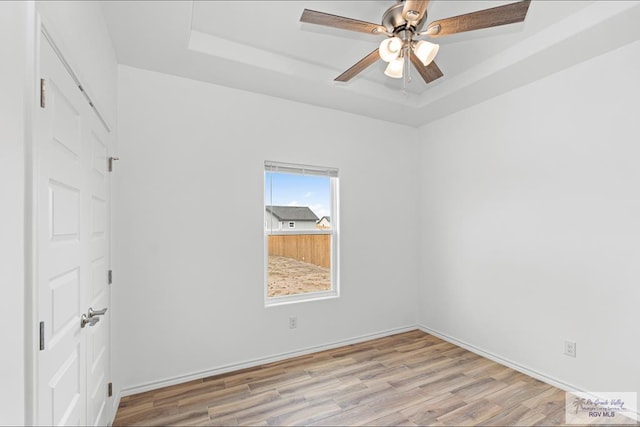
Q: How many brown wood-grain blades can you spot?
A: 5